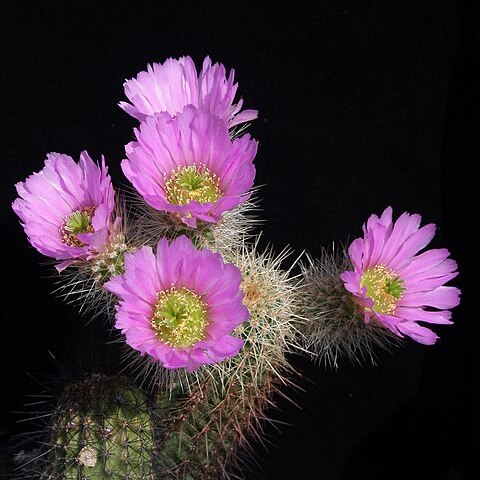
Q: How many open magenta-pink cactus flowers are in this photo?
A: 5